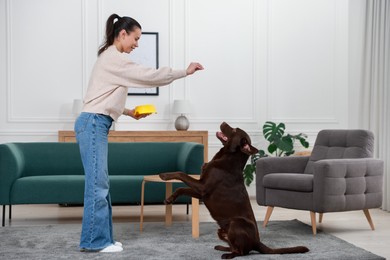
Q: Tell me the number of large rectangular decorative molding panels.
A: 4